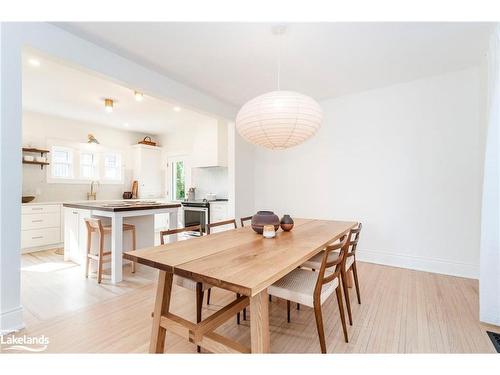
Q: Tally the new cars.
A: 0